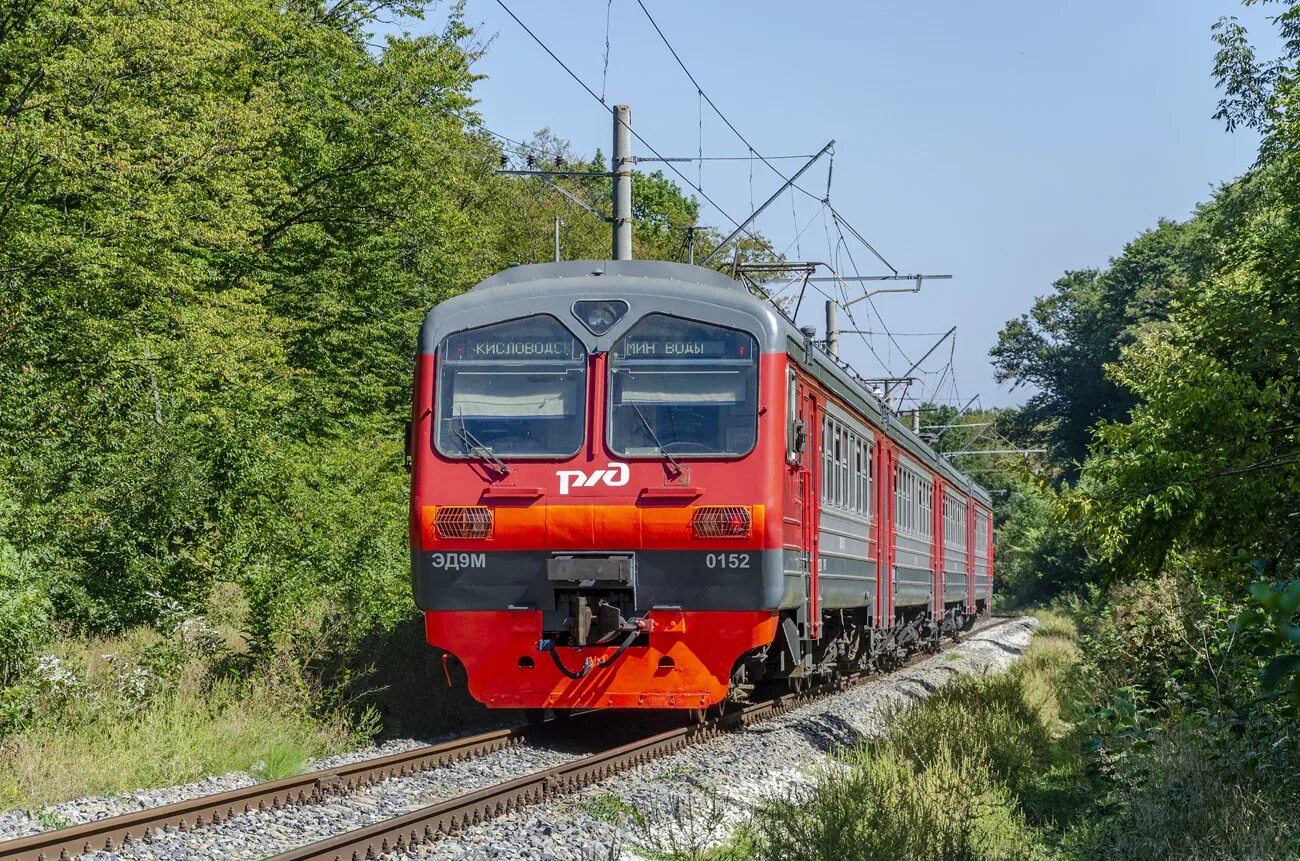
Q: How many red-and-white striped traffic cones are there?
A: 0